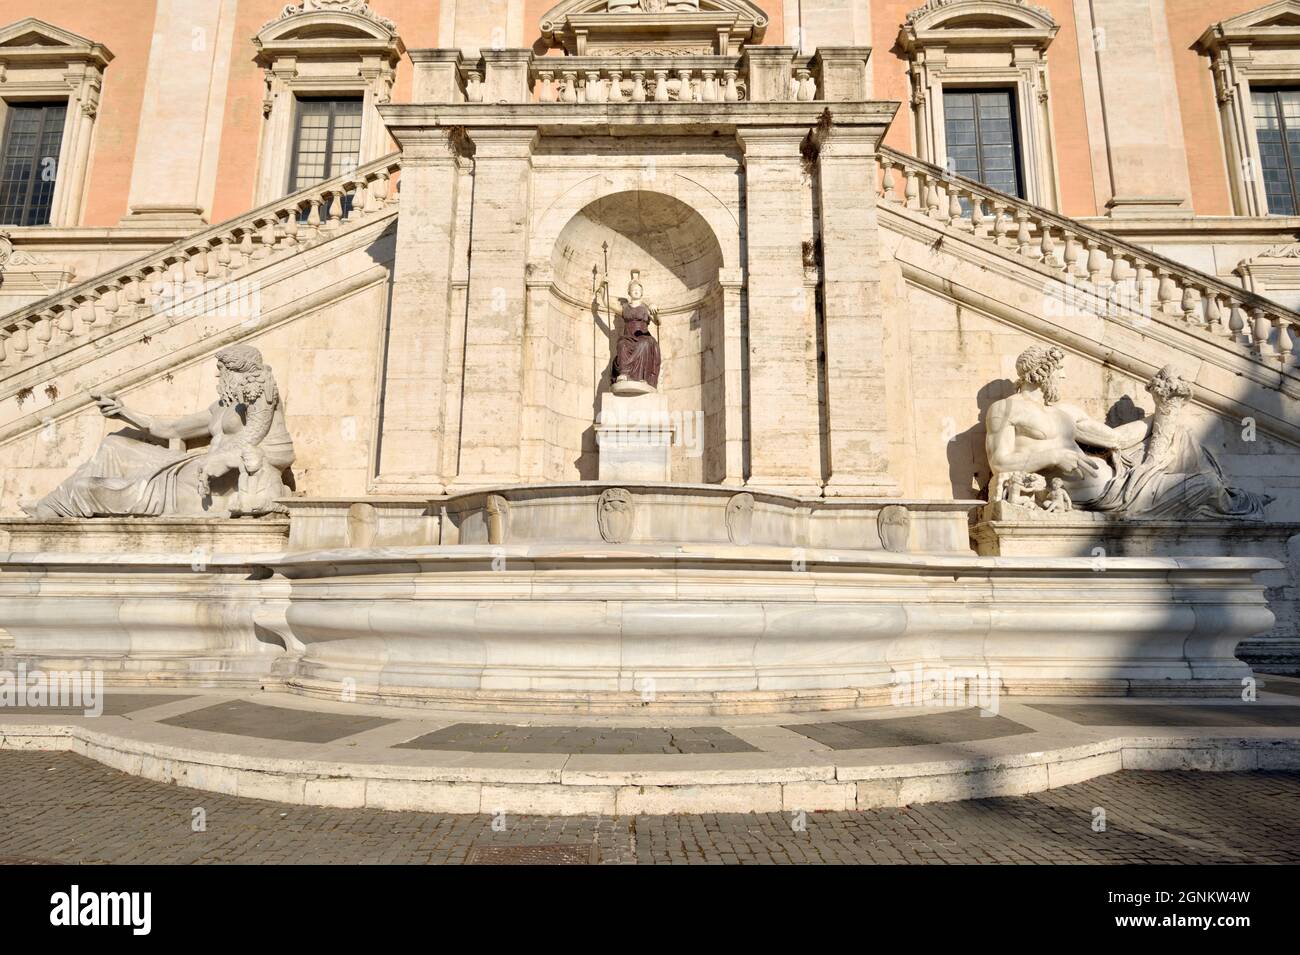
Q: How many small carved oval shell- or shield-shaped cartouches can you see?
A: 5